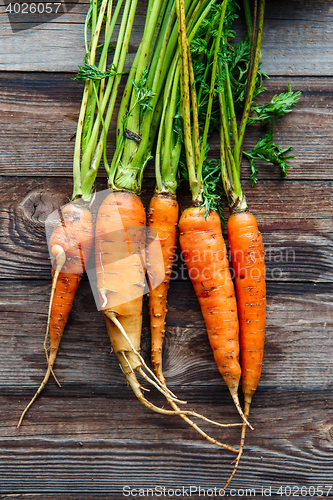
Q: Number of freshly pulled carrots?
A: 5